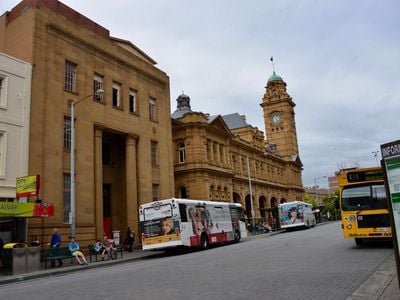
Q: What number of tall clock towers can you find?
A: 1